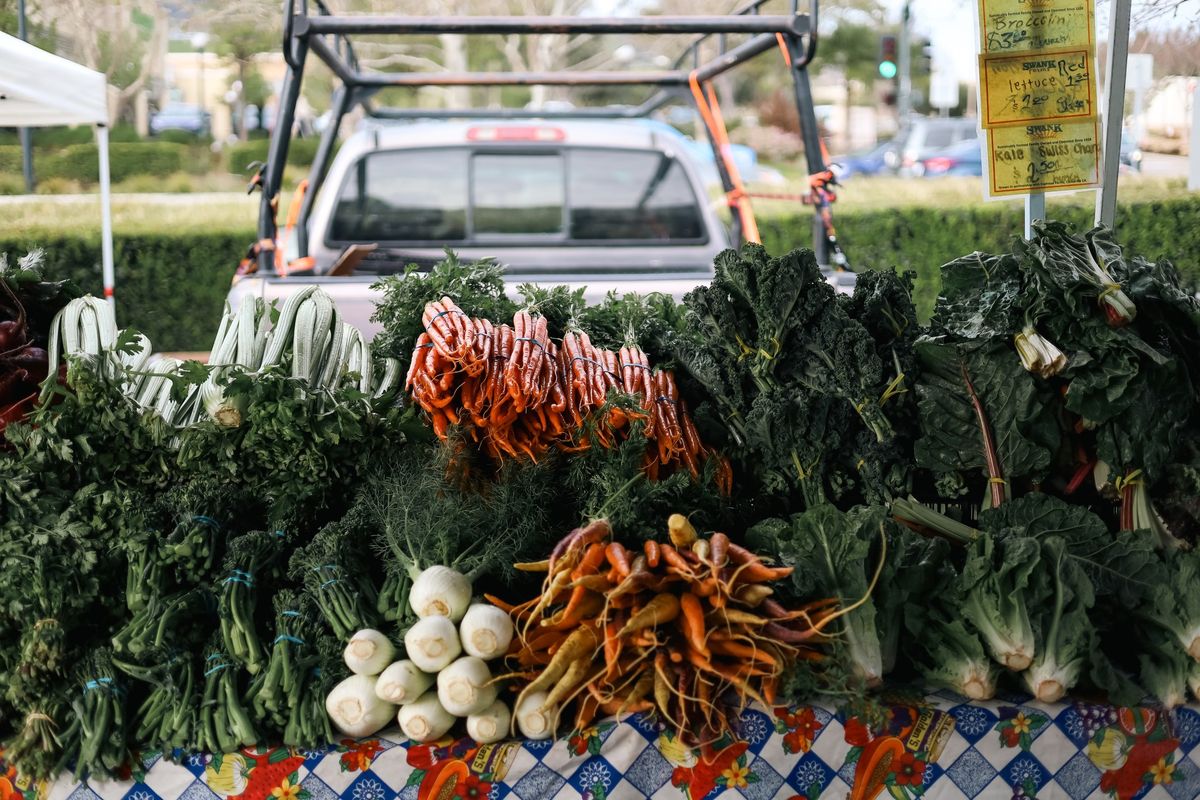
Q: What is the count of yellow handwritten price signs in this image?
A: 3